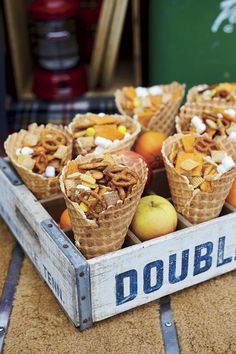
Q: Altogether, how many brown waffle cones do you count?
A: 7